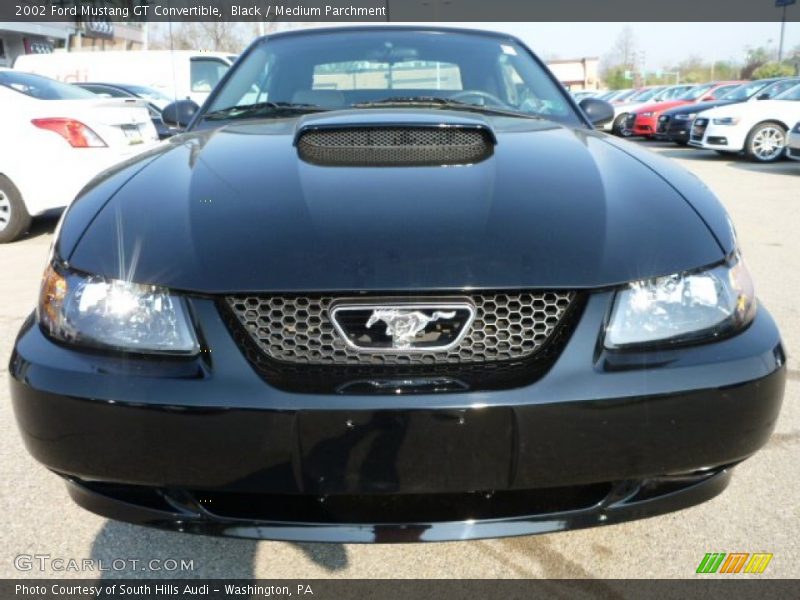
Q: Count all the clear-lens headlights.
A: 2